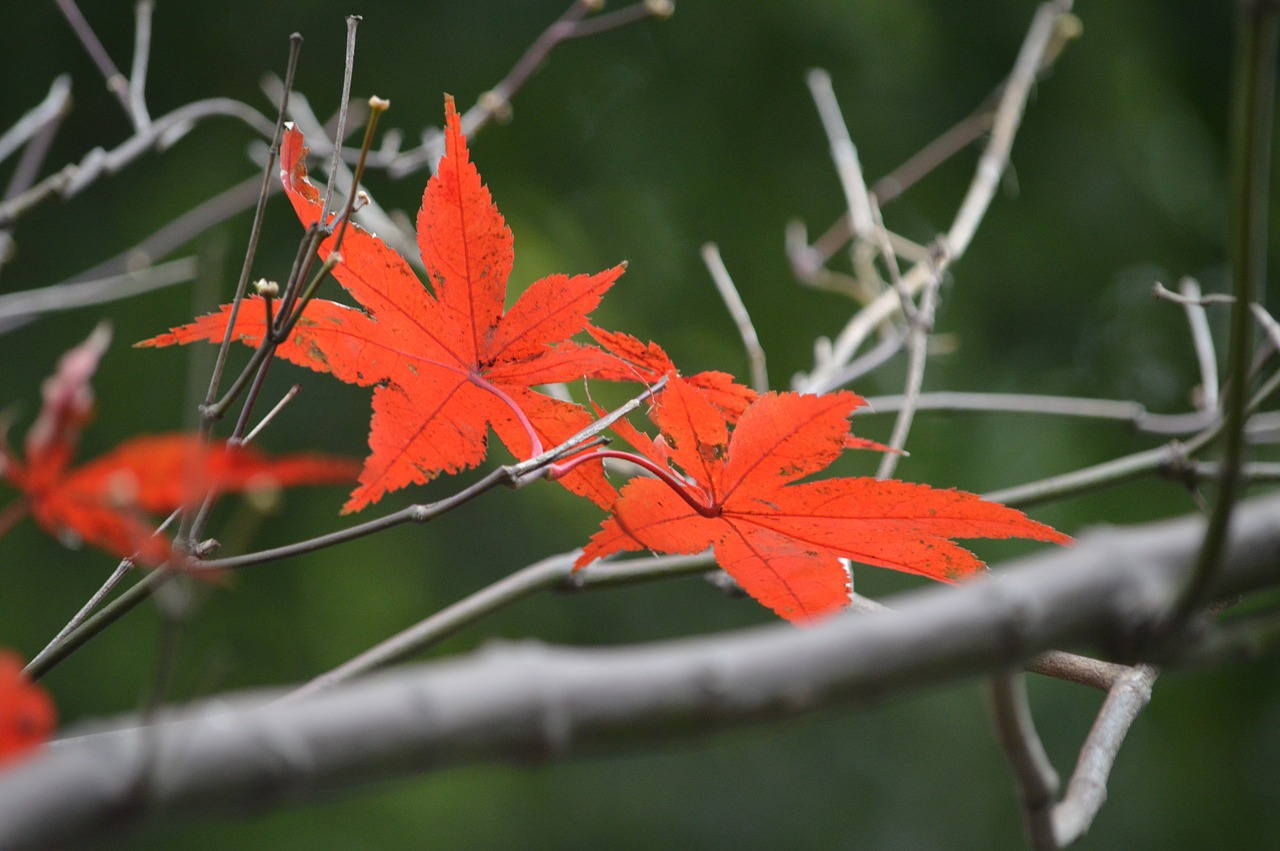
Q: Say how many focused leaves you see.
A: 2